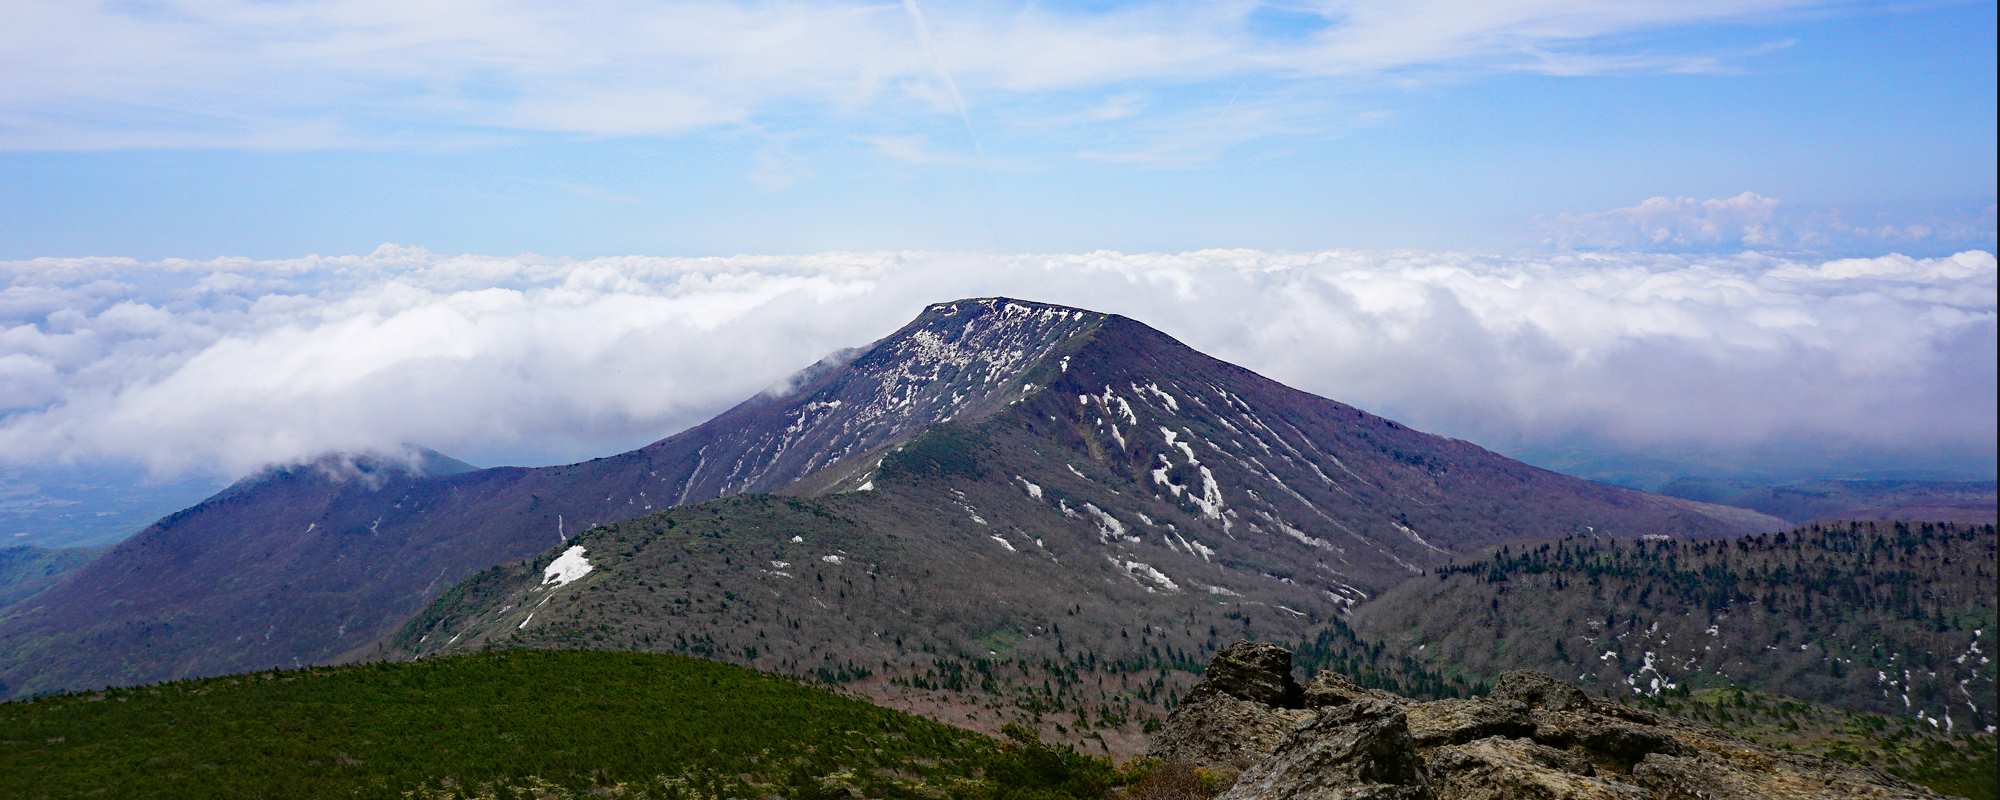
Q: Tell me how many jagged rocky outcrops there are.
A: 1